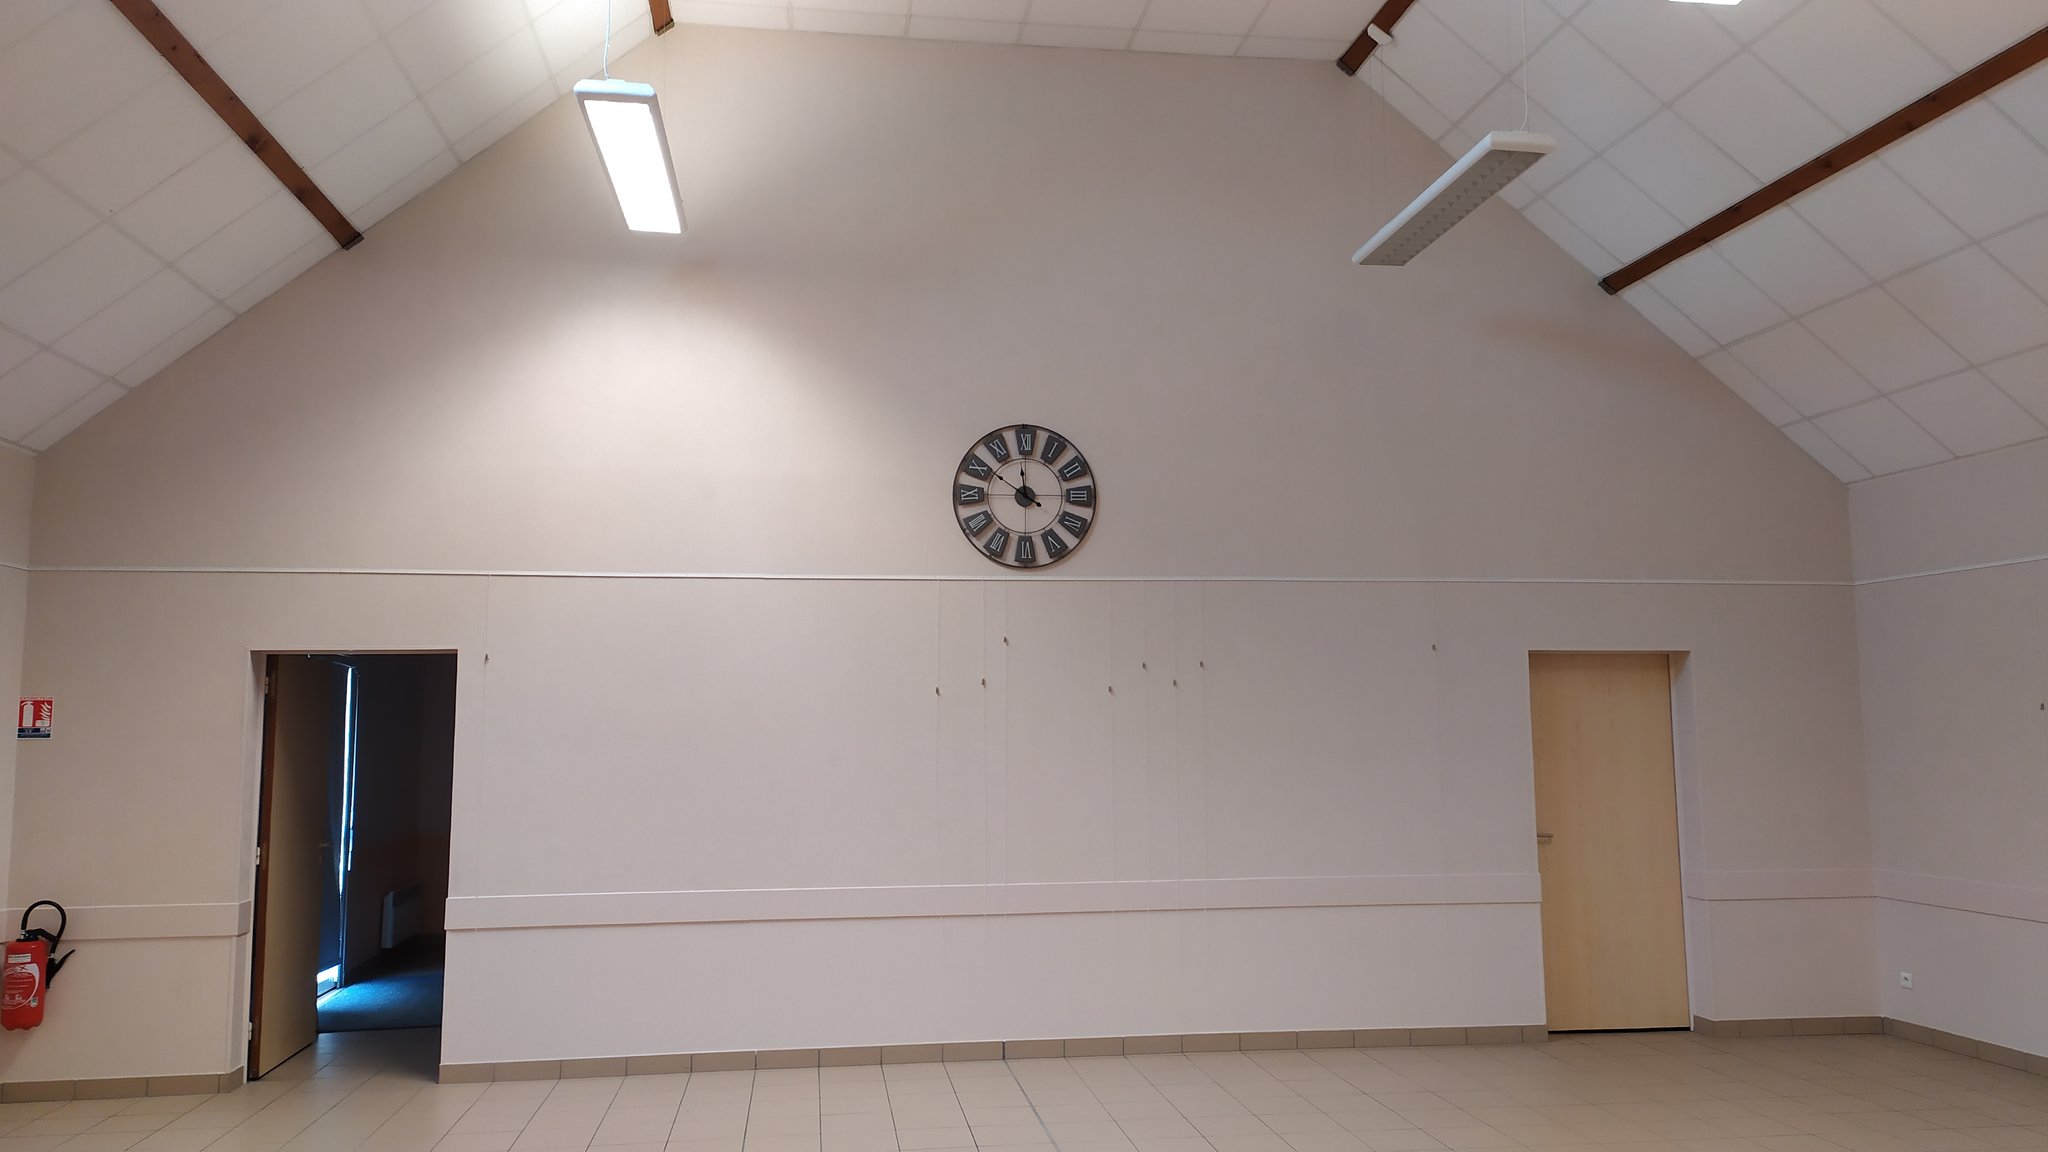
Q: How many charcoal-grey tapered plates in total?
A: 12